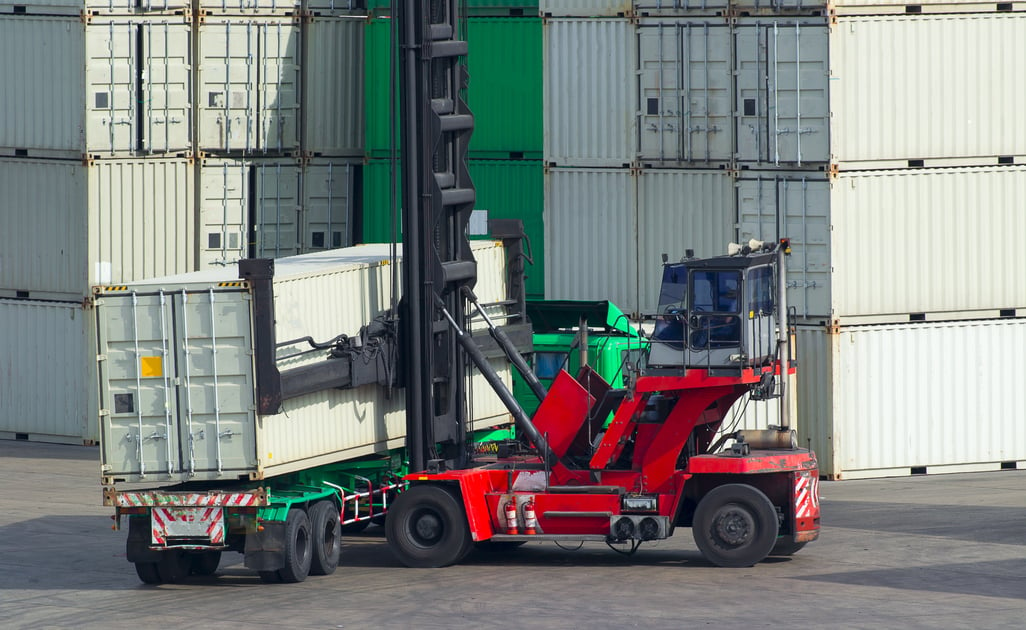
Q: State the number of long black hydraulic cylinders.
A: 2